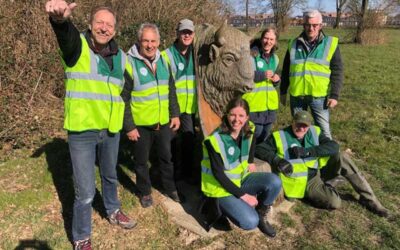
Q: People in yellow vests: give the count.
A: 7